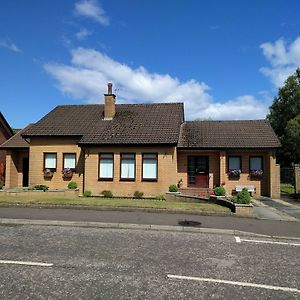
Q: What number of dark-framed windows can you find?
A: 7